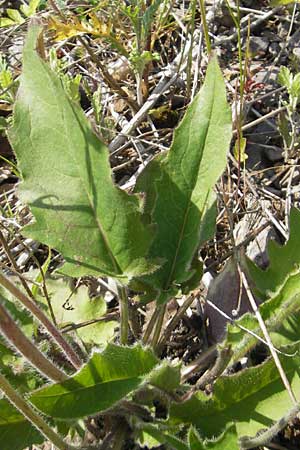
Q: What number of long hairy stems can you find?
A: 3